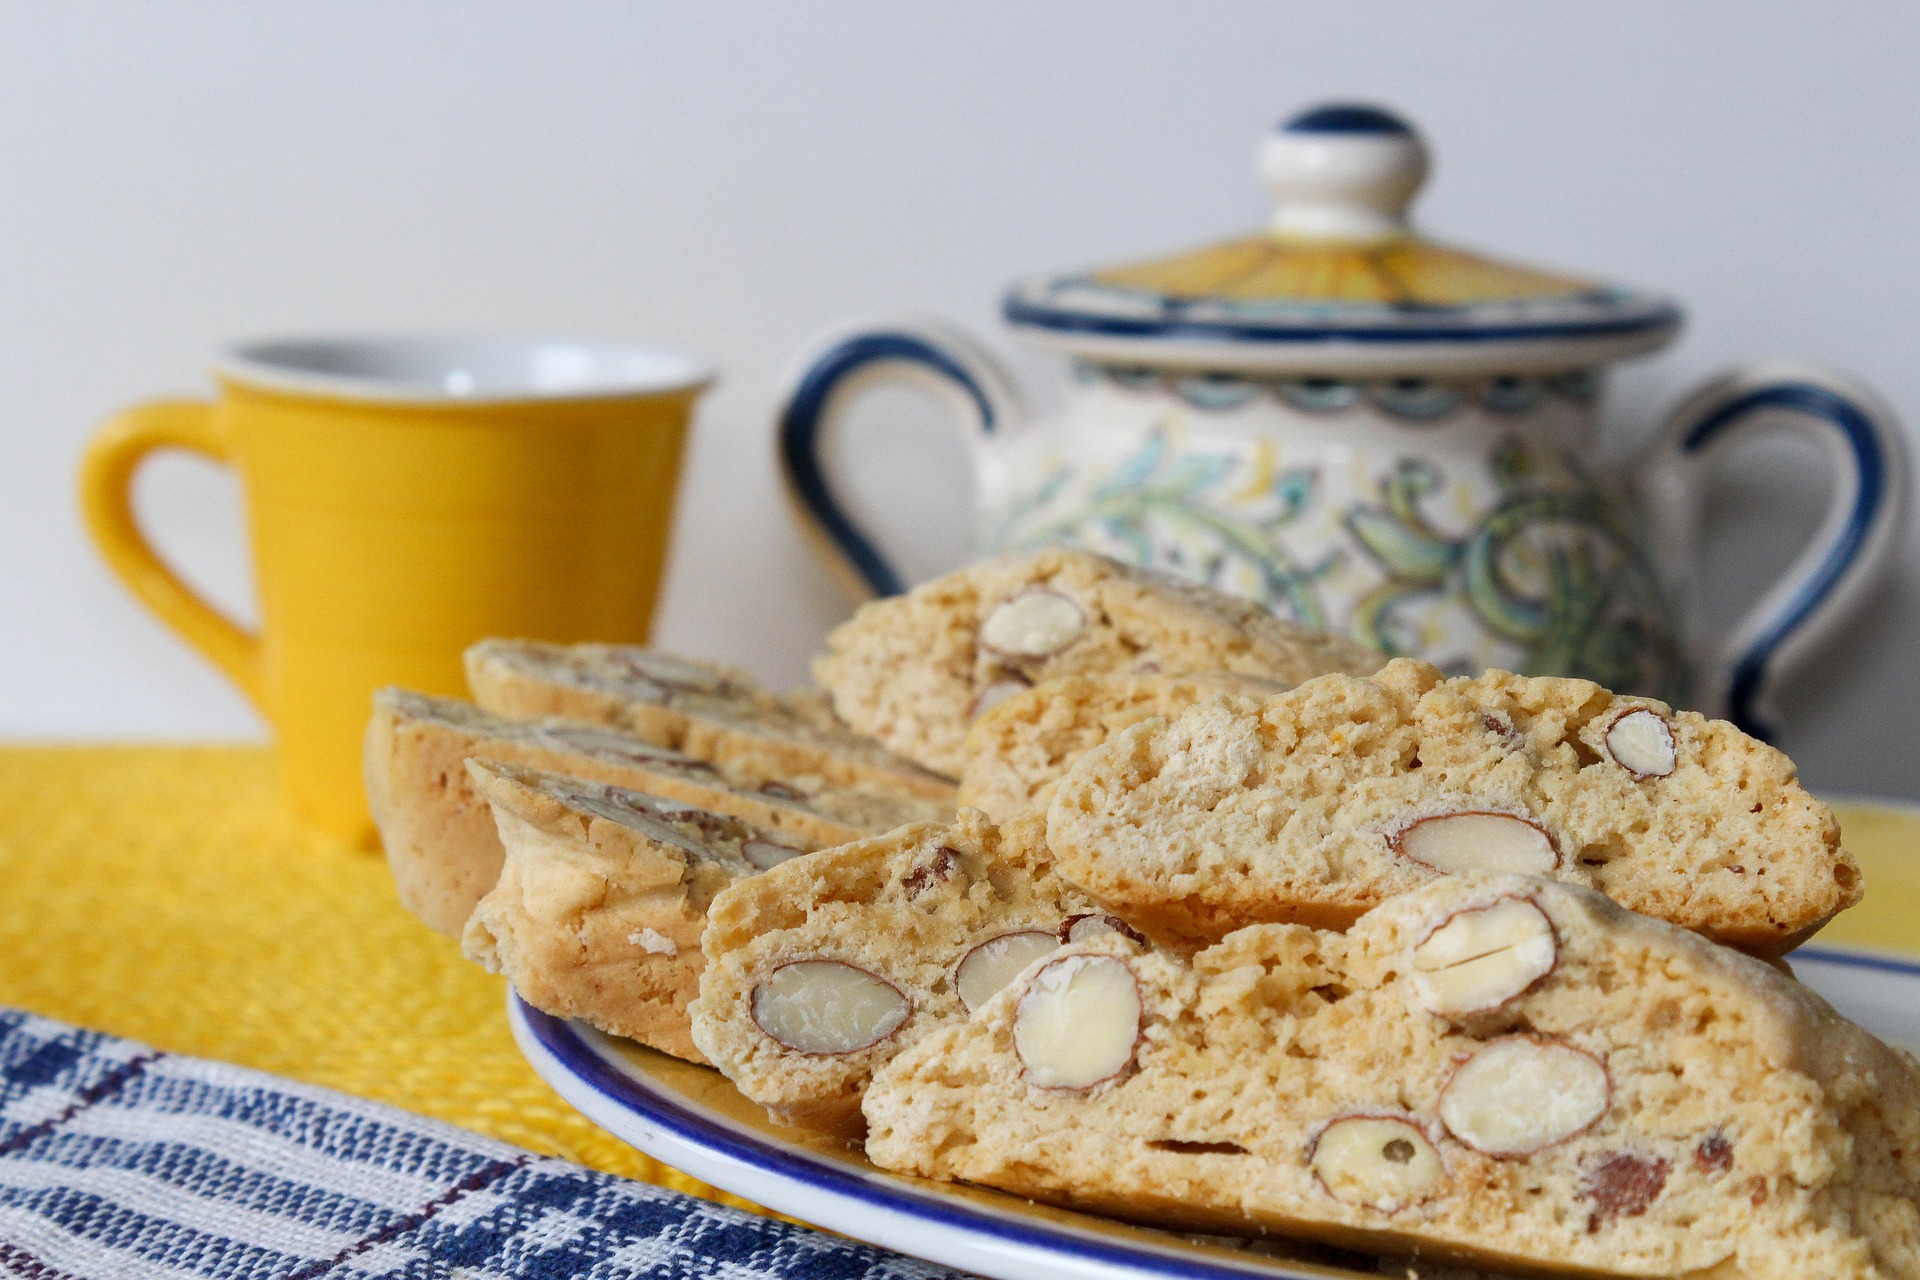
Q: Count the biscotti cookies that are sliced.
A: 8